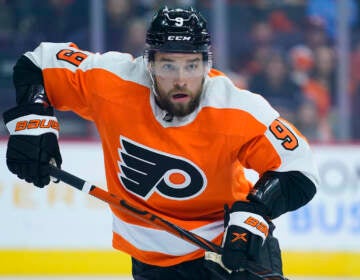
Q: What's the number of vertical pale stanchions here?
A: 3